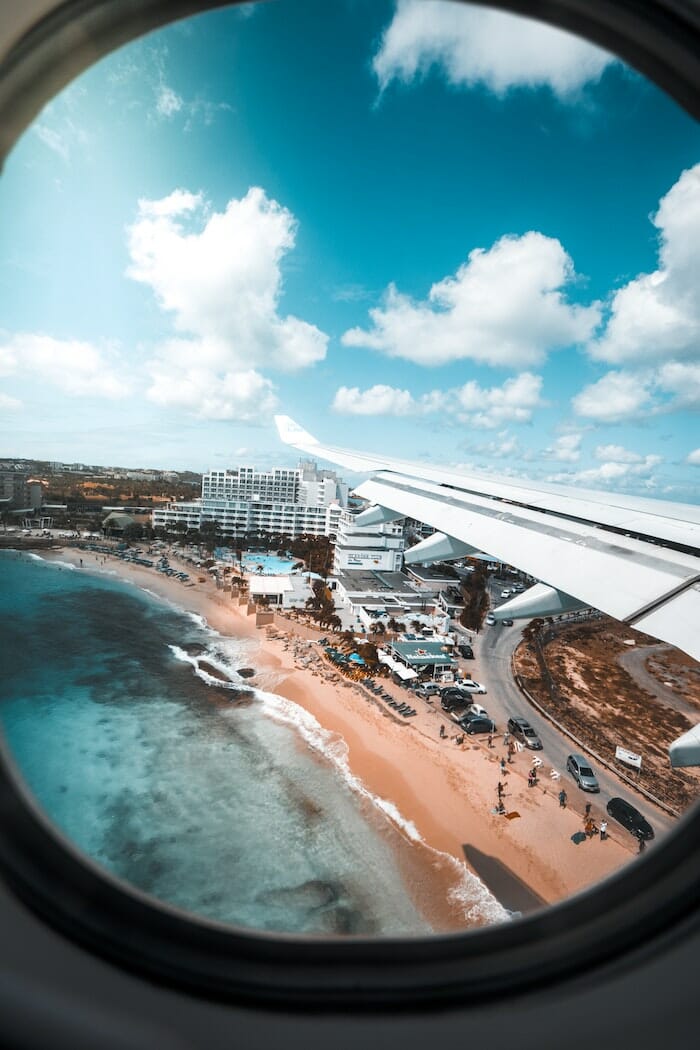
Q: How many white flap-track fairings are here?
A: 4